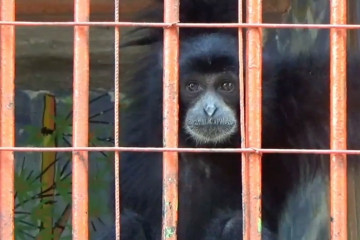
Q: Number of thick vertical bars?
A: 5